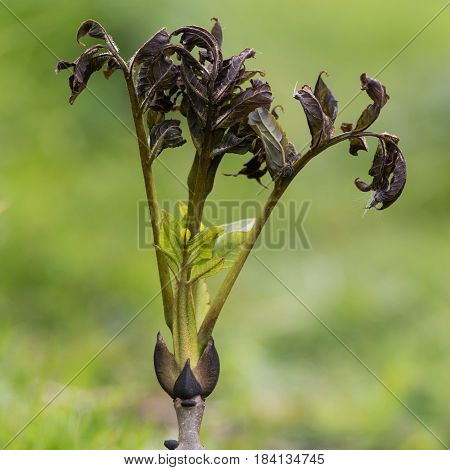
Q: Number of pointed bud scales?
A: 3